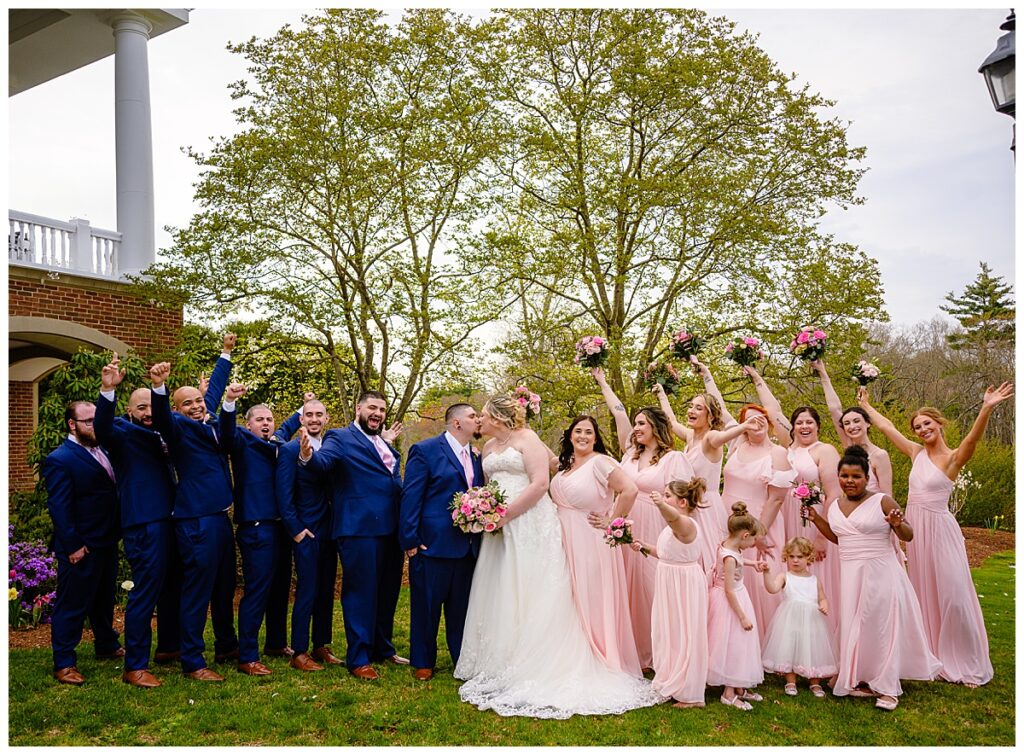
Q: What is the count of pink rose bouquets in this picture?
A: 10